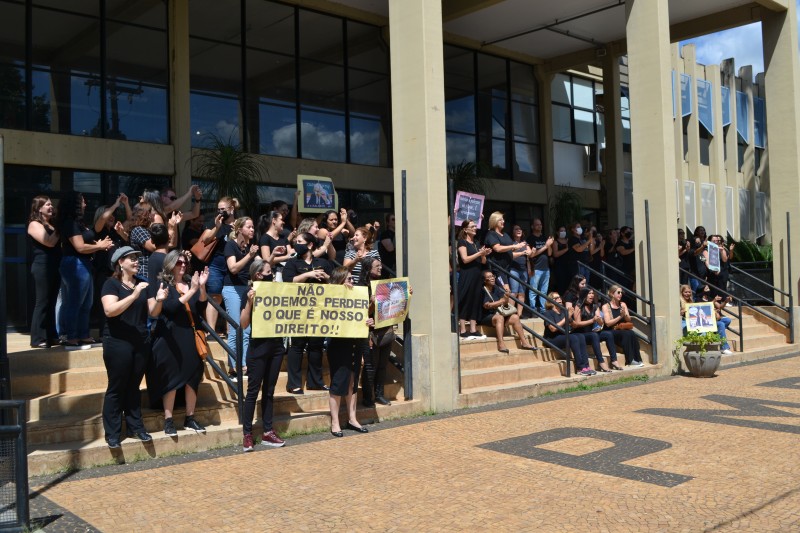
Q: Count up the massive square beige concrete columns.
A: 3